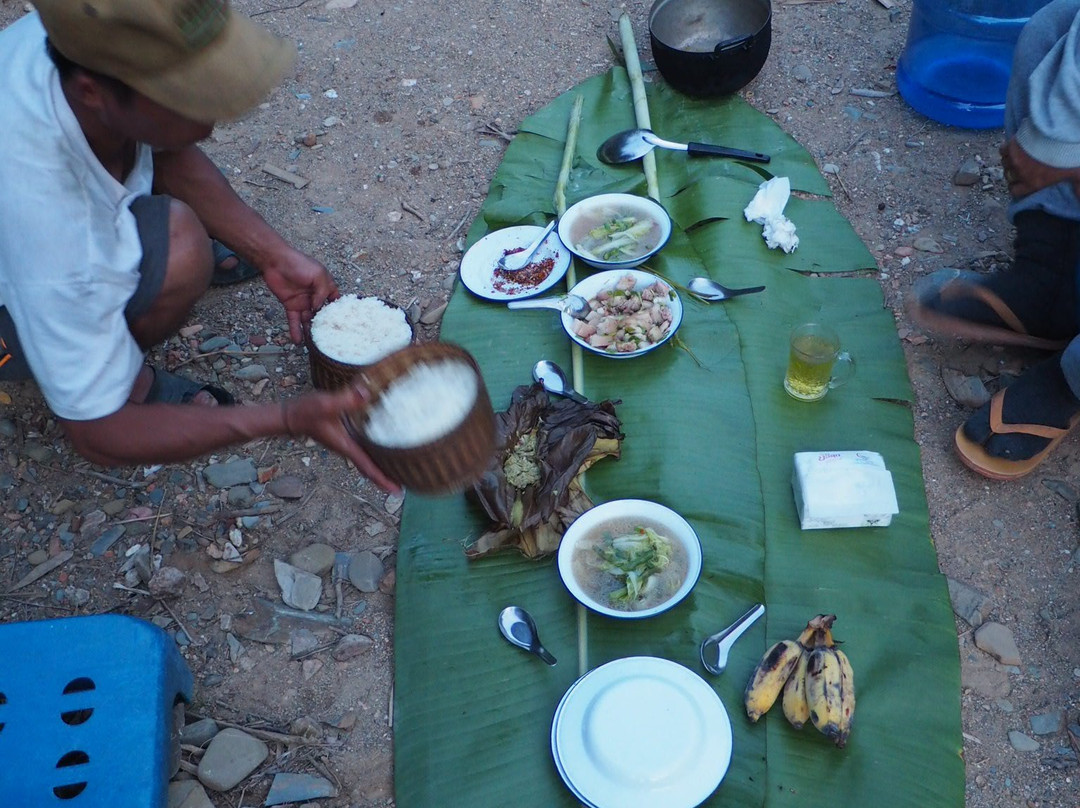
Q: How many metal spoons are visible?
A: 7